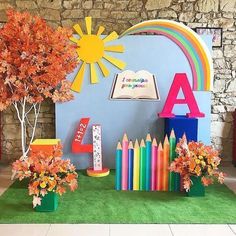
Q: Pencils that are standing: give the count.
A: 12